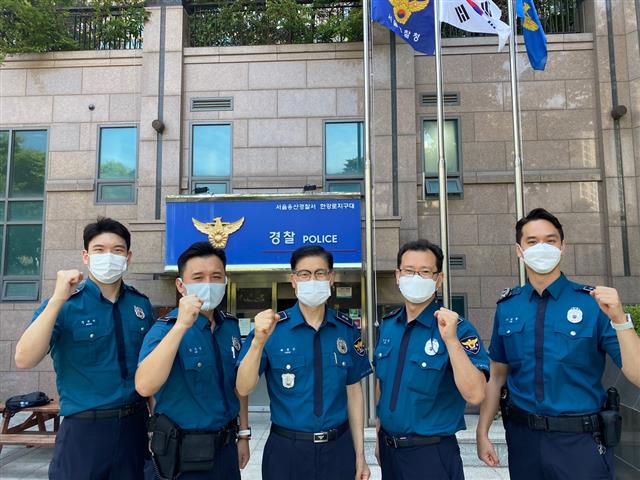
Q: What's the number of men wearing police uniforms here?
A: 5